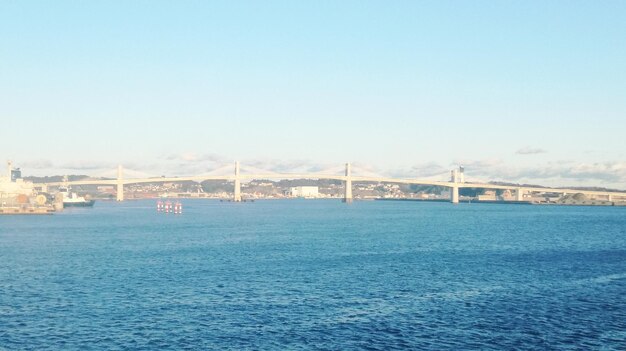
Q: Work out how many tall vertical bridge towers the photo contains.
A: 4